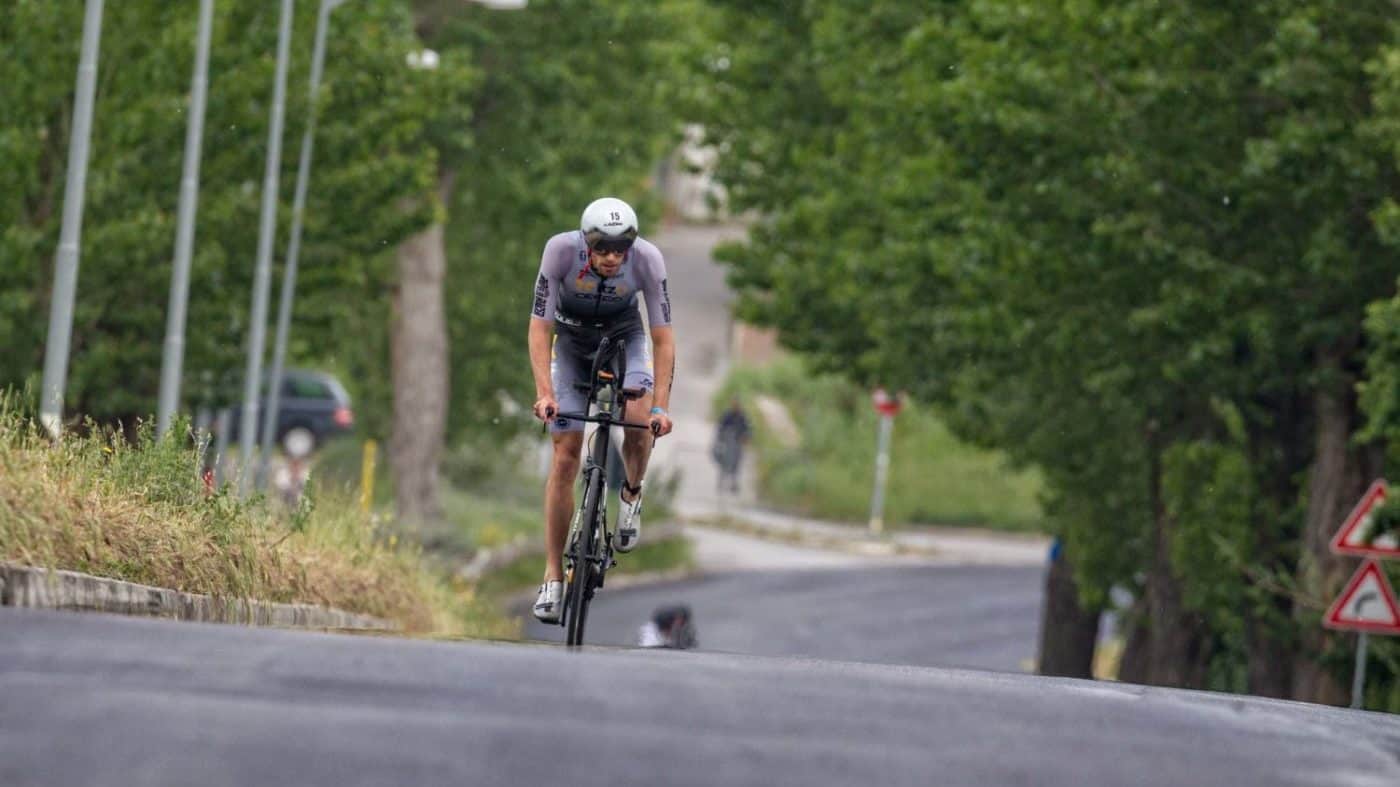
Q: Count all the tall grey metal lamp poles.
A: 4